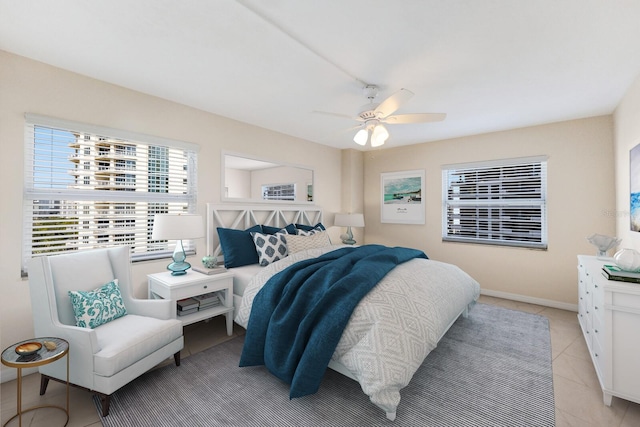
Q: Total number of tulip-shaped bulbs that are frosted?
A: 3